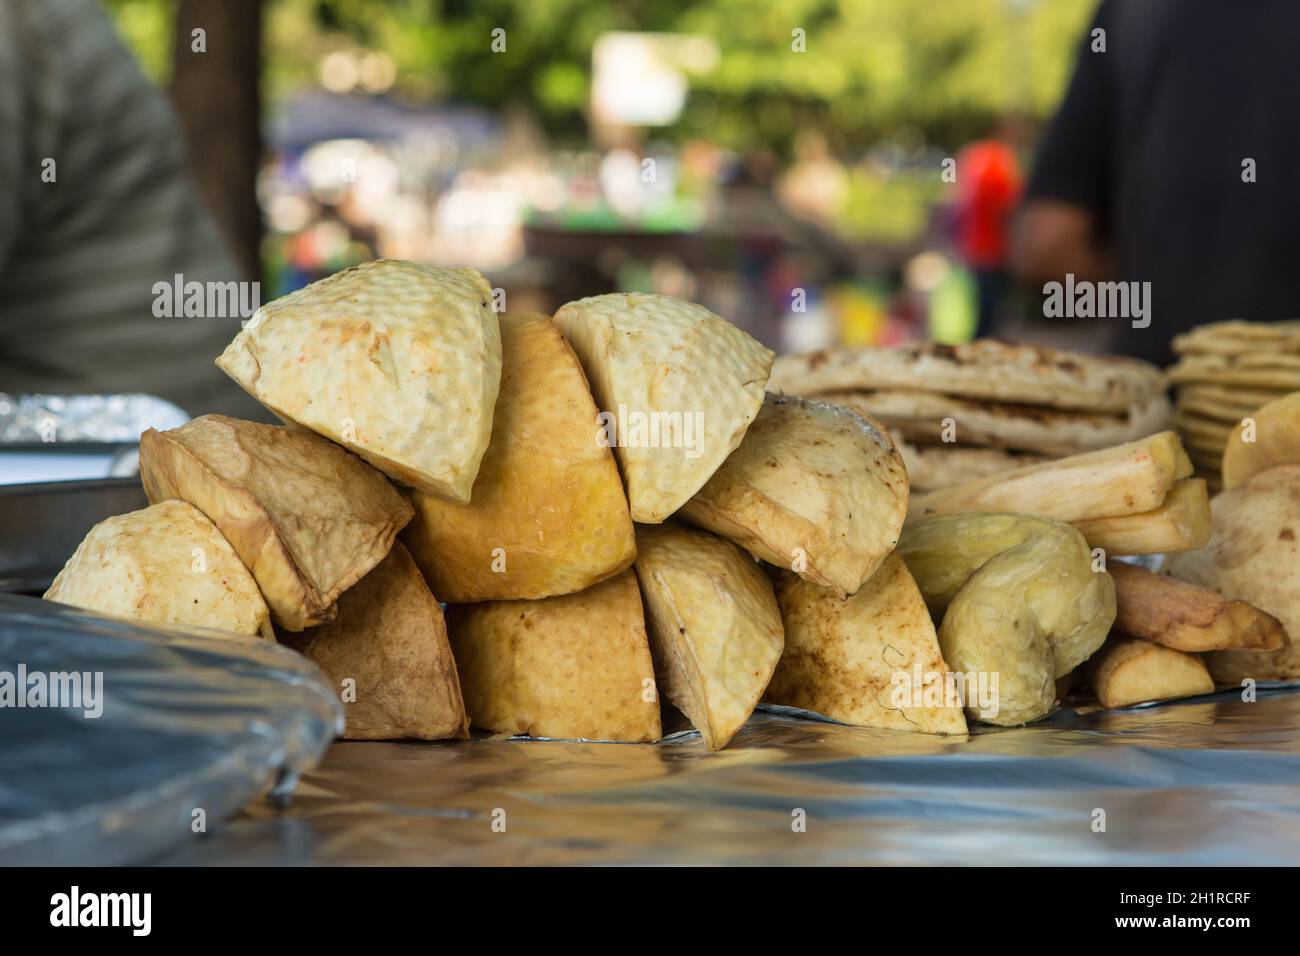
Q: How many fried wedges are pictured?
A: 10